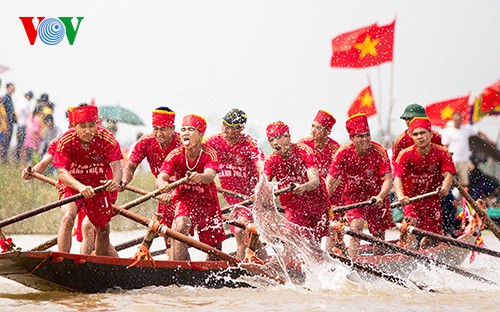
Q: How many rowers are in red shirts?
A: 10